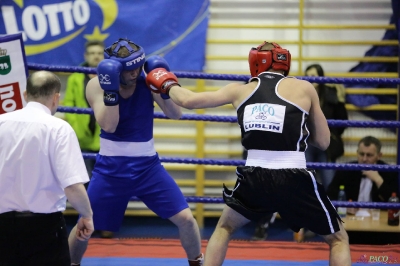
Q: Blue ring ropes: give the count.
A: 4